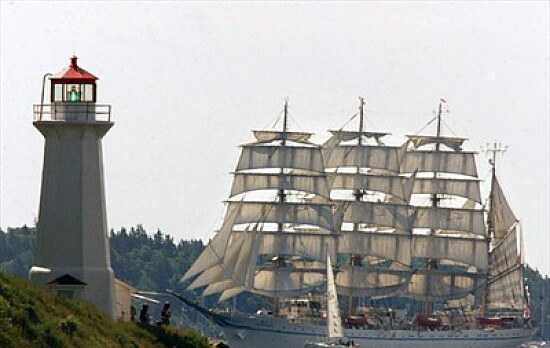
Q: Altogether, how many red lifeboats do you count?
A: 3